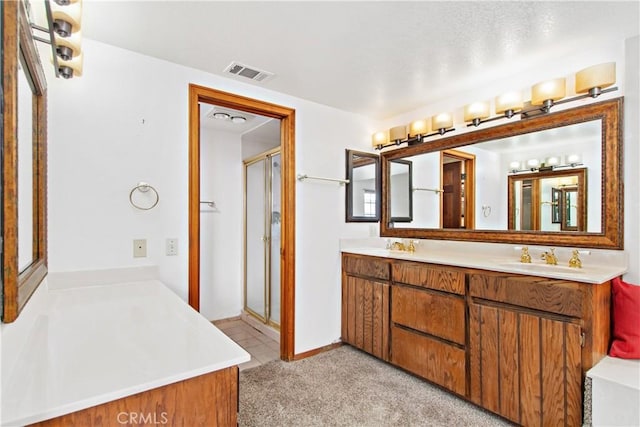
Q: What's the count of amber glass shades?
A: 12